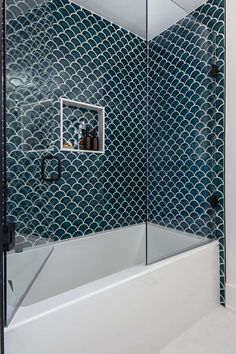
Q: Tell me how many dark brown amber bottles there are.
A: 3